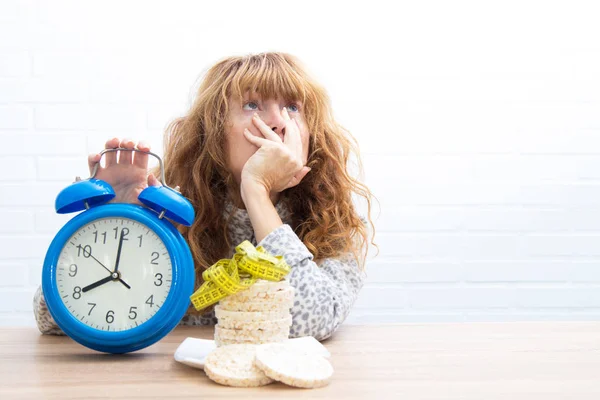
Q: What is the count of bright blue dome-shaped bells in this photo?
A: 2